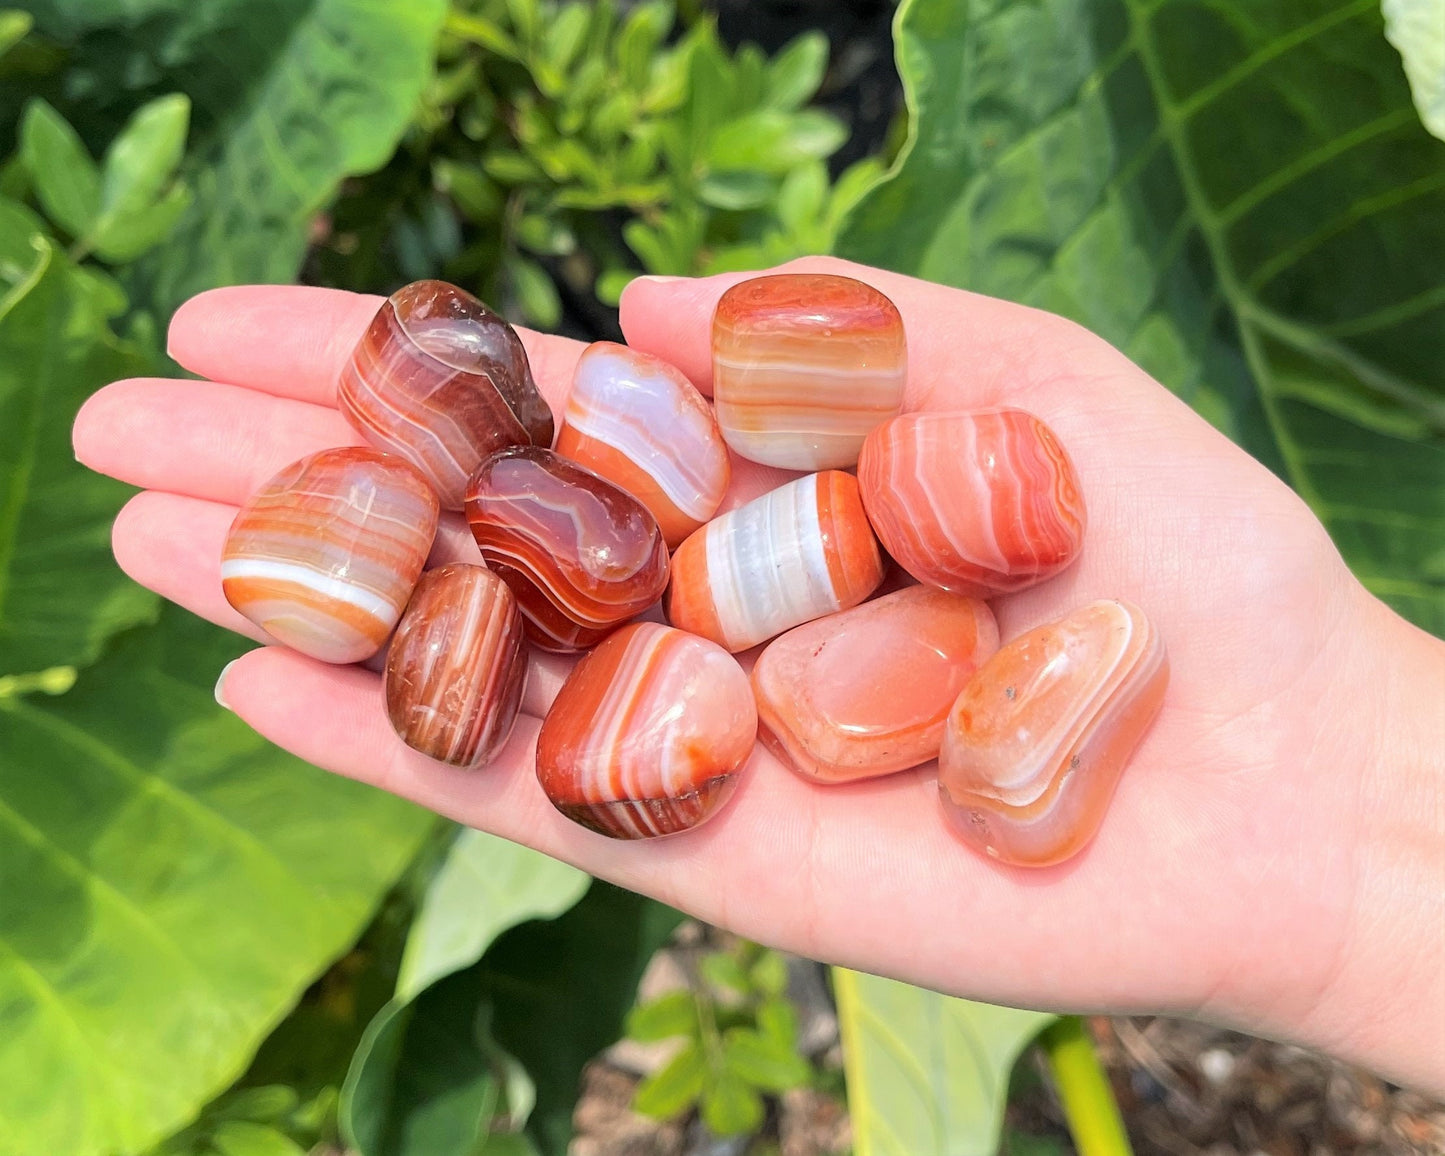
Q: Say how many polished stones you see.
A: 11